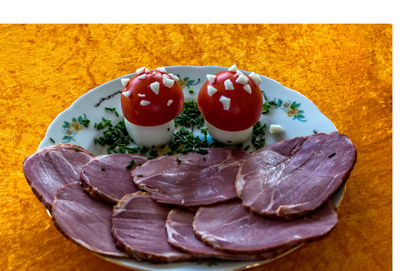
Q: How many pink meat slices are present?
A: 8